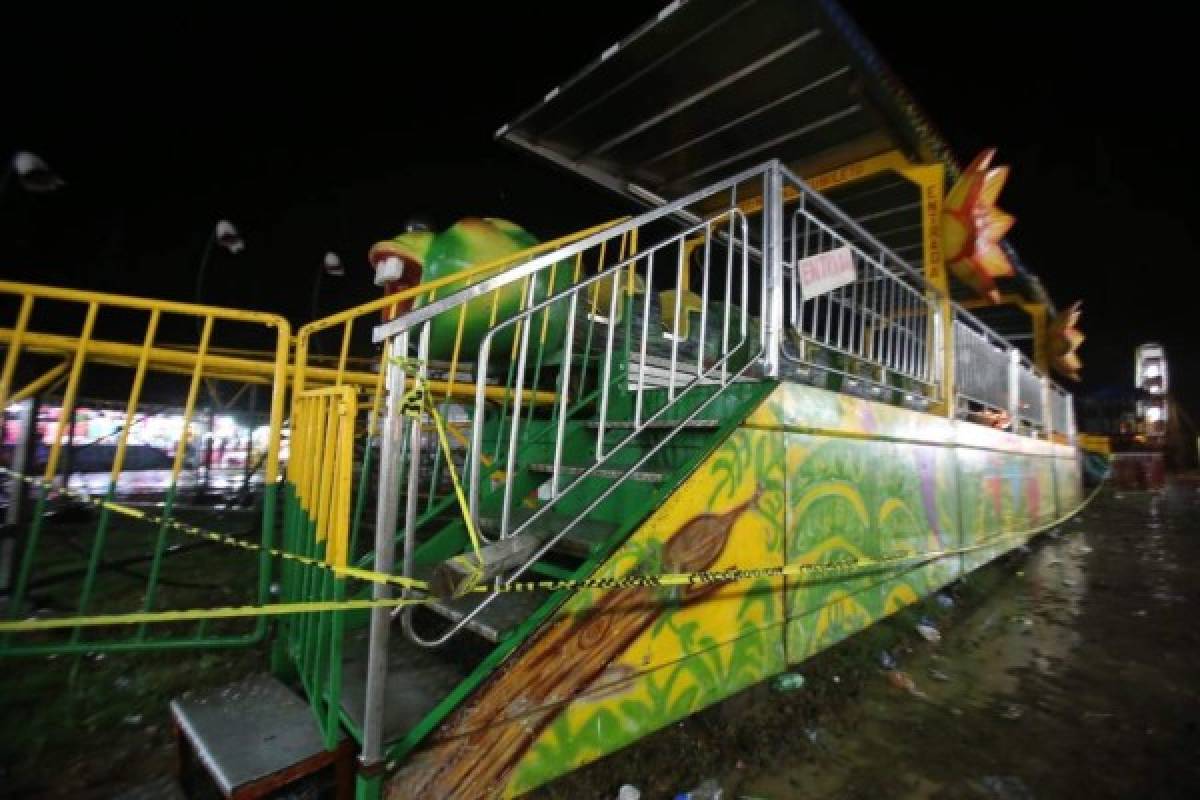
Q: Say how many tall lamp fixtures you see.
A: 3